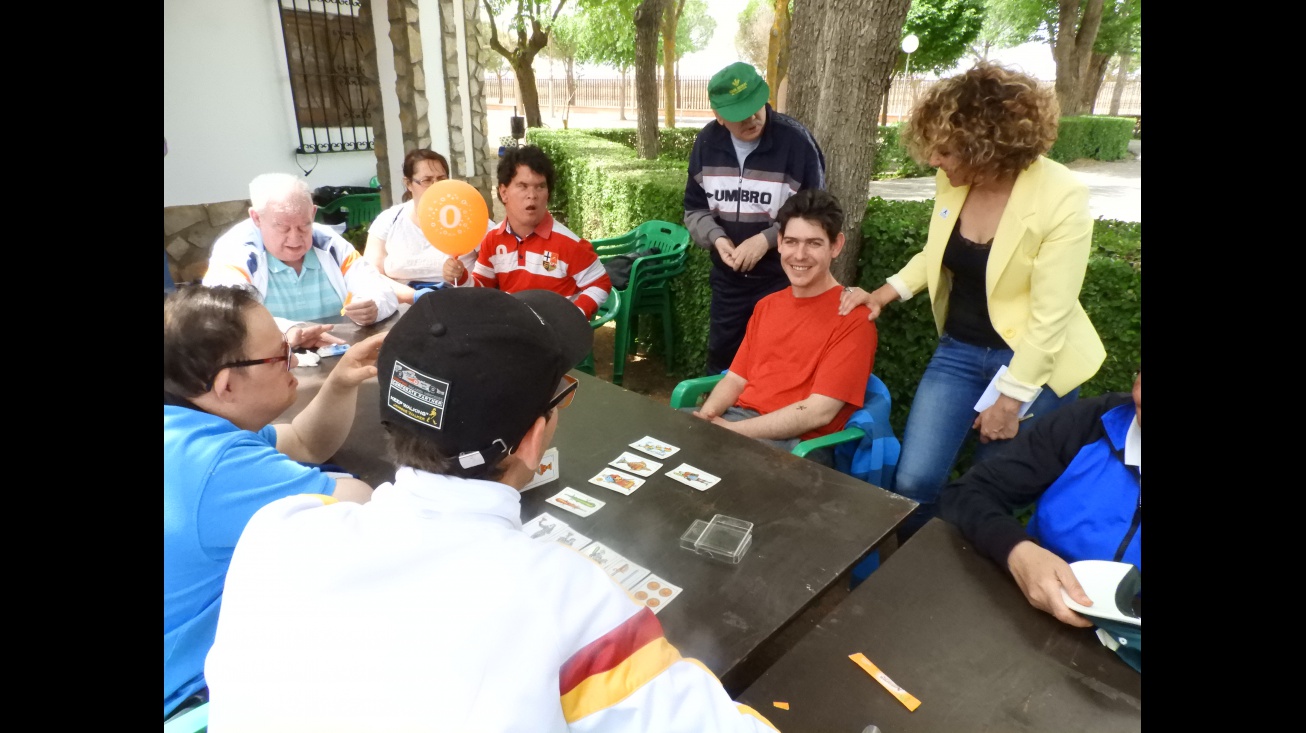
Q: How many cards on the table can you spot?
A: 11